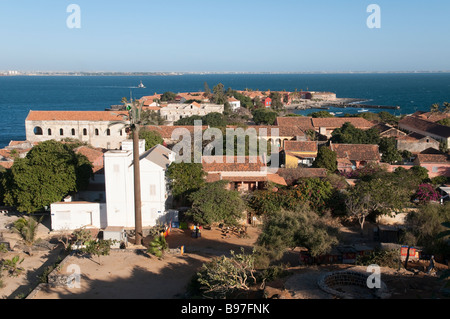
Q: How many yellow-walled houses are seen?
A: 1